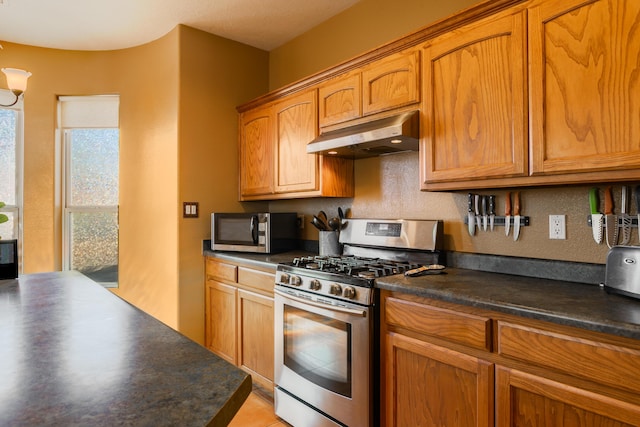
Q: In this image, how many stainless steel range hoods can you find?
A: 1